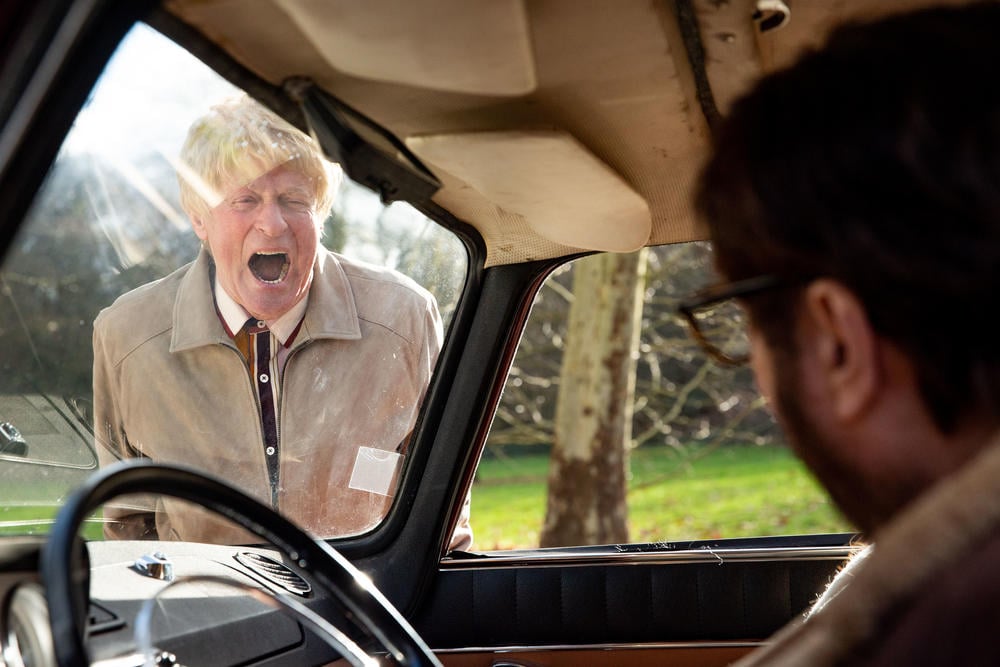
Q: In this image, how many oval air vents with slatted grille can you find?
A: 1